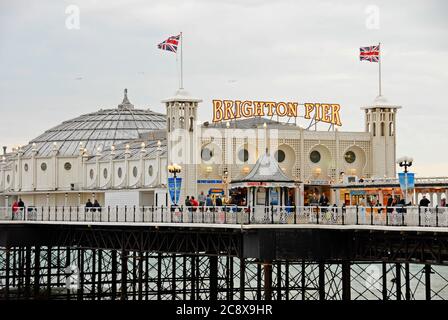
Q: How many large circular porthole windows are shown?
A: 5